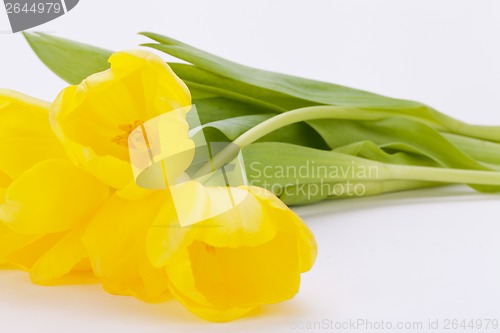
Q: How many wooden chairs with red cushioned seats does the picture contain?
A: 0